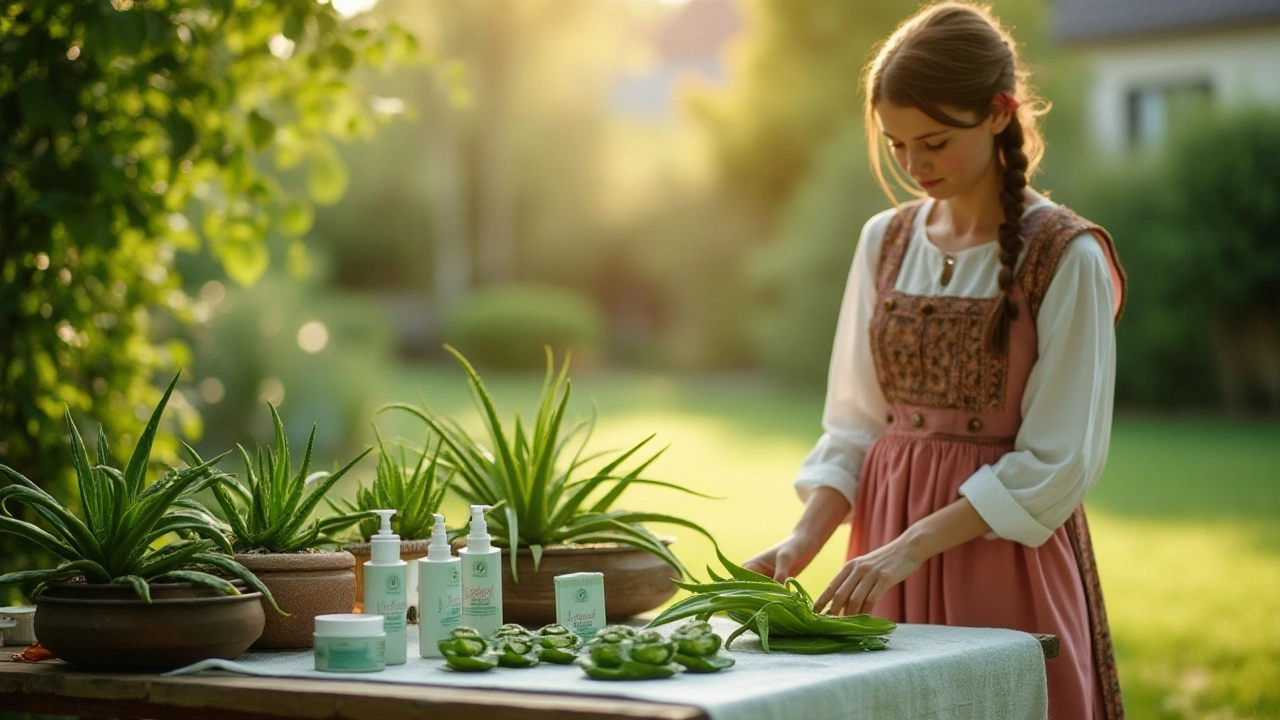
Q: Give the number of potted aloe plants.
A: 4